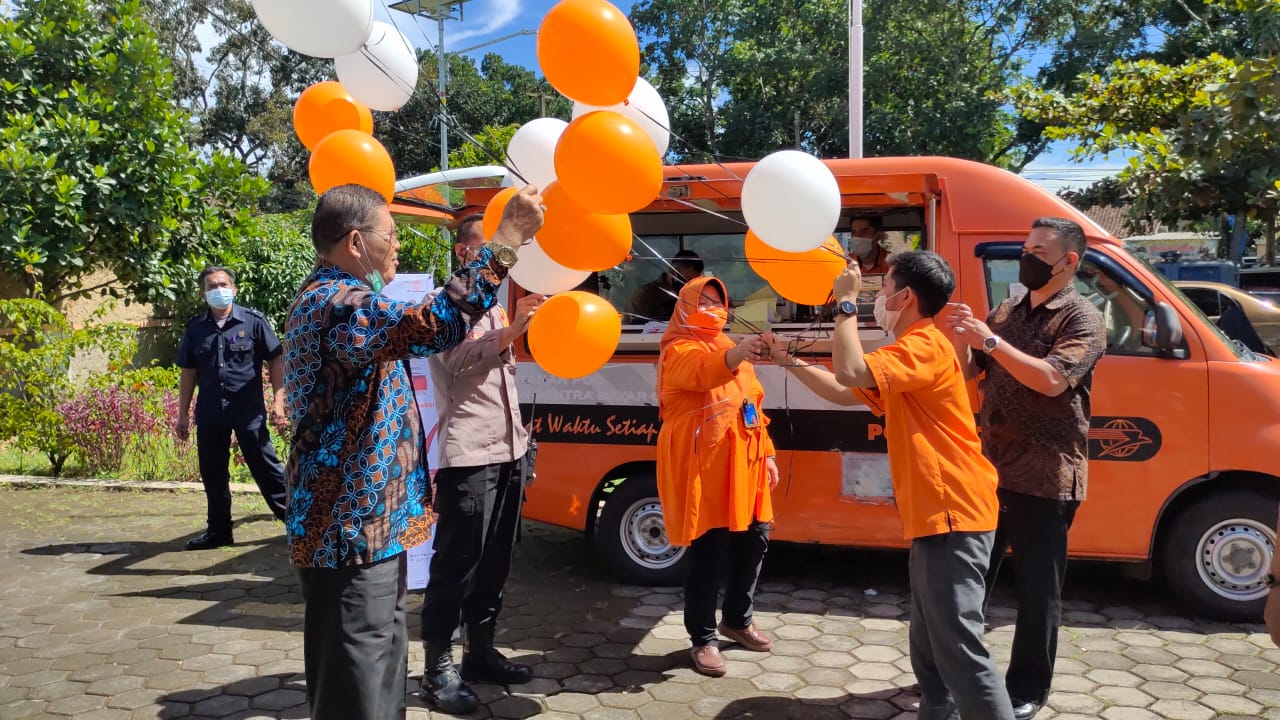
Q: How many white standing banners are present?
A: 1